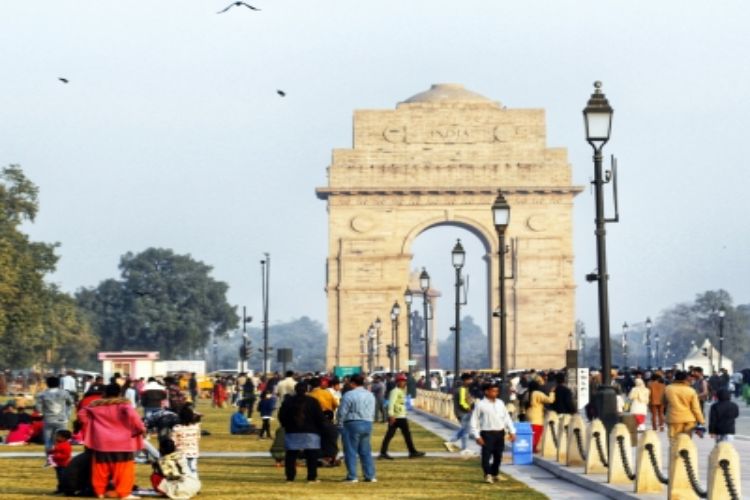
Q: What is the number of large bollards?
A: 8